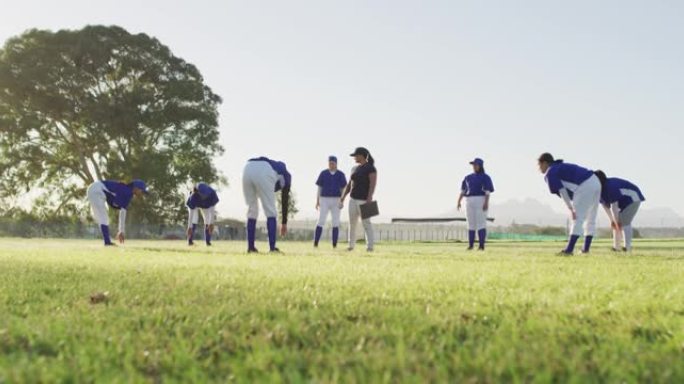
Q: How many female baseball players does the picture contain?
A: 7